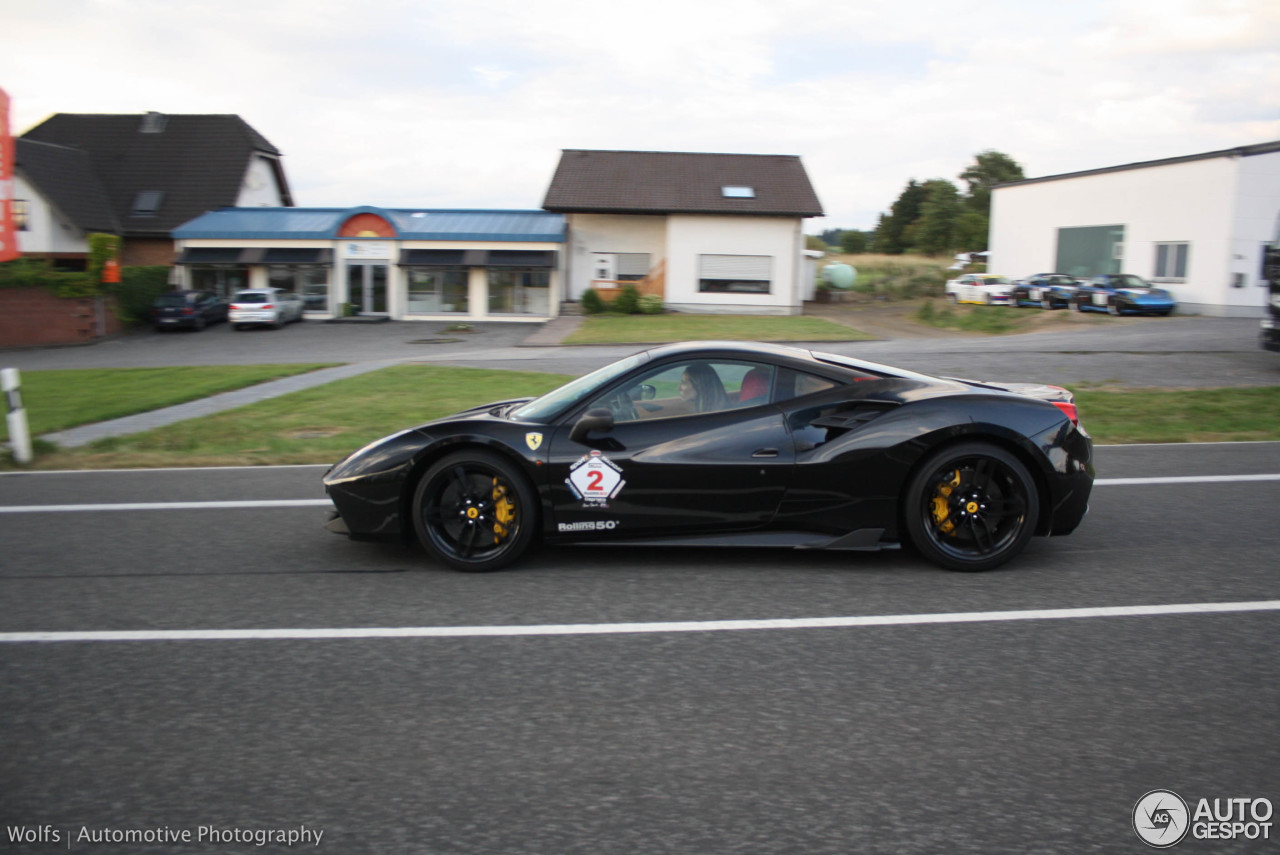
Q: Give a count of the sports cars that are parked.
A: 3